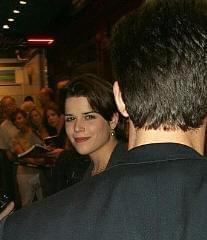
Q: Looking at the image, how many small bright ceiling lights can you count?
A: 4